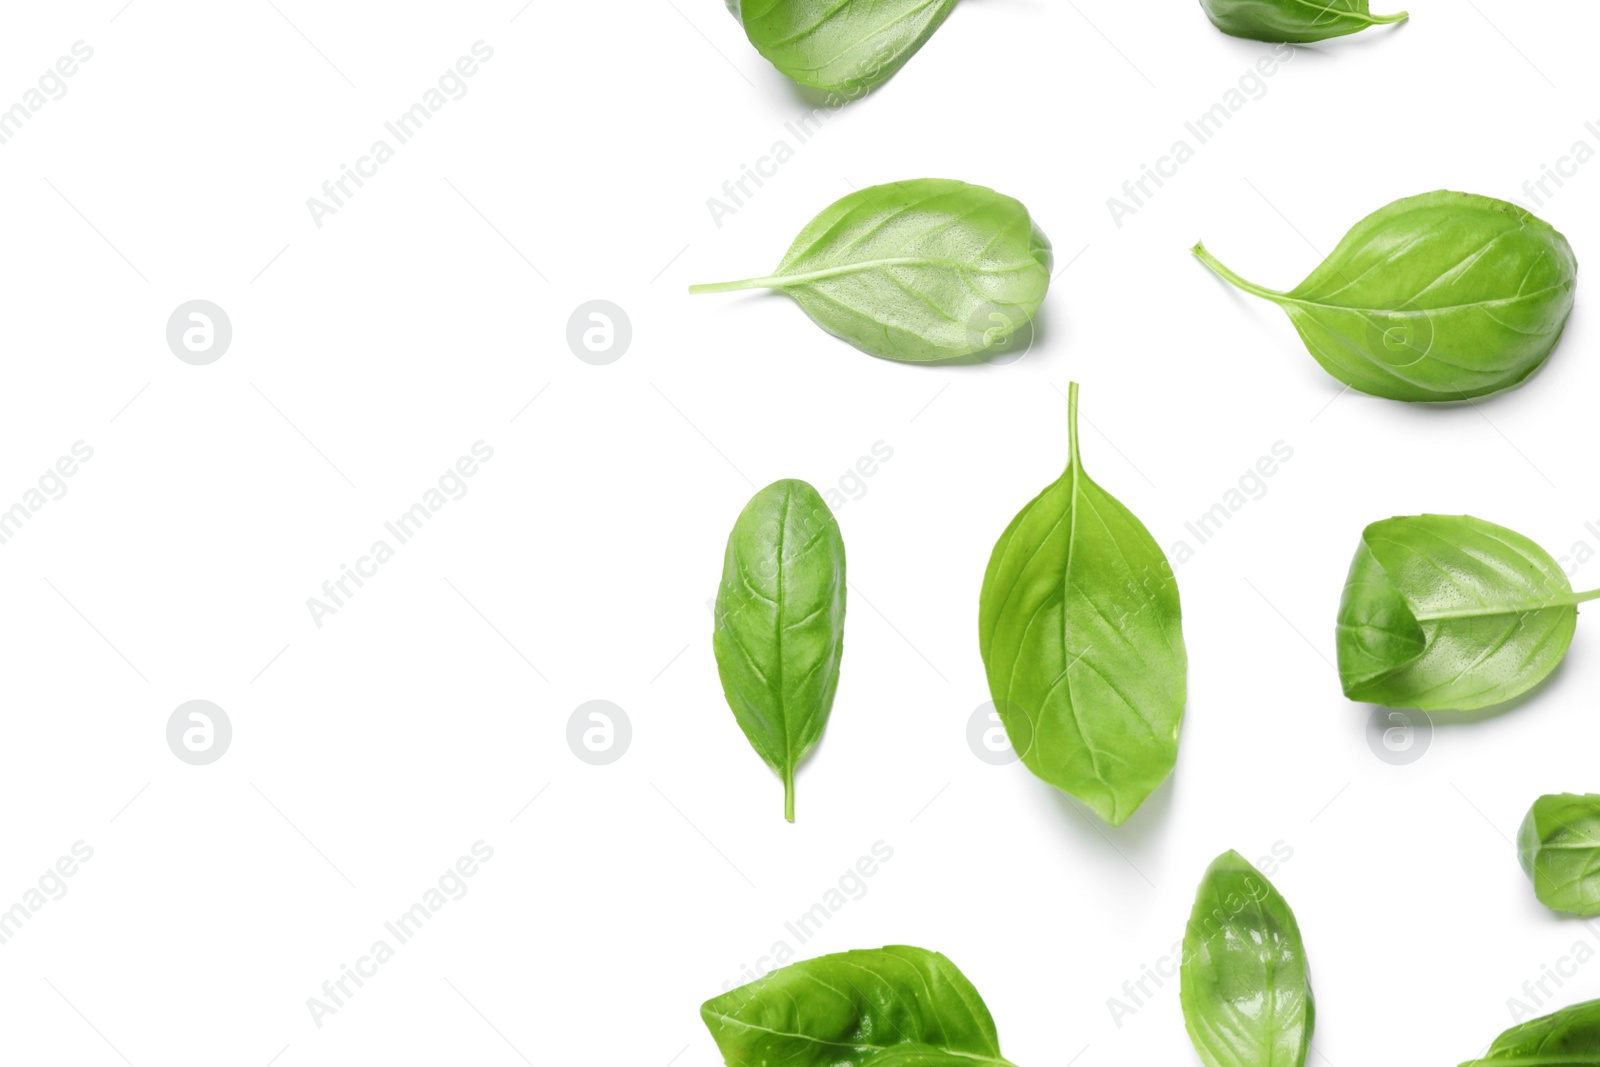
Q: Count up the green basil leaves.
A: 11